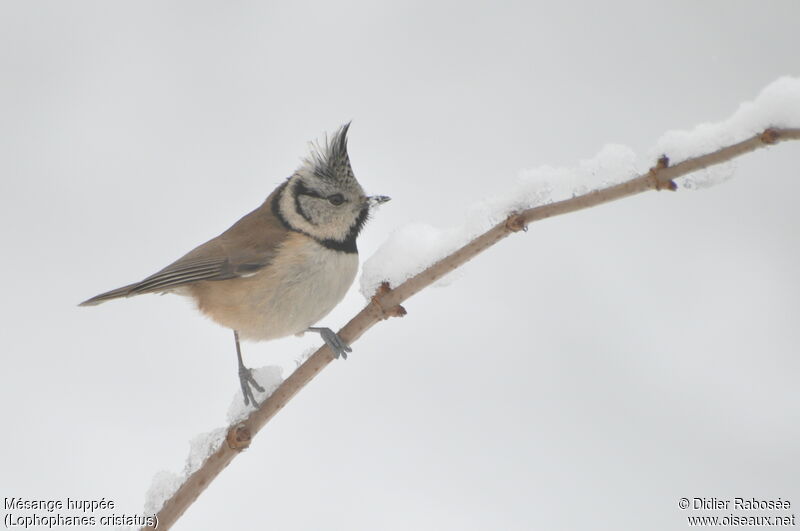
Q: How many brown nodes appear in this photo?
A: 5